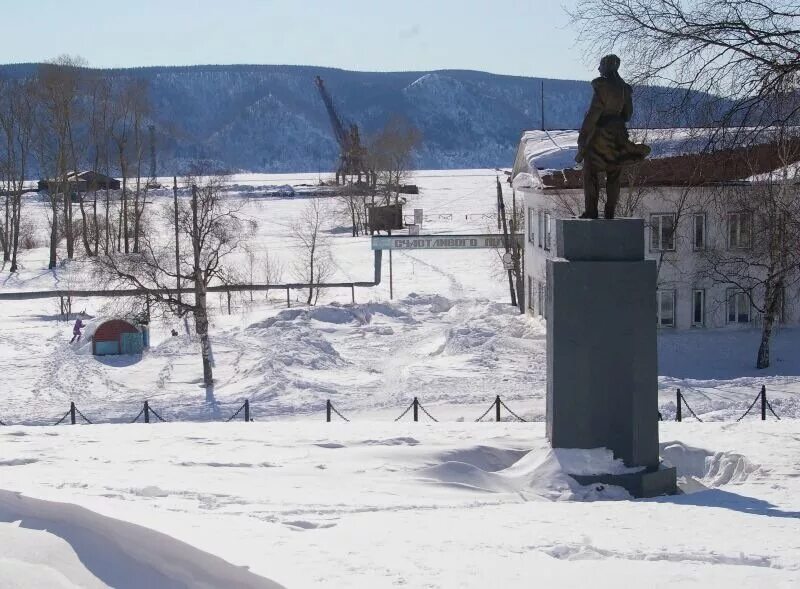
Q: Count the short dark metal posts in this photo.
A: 8